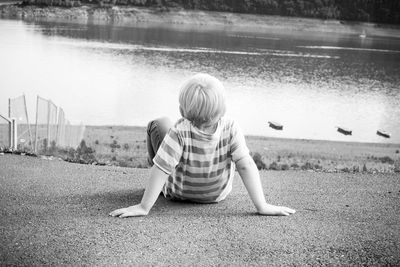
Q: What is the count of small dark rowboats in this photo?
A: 3